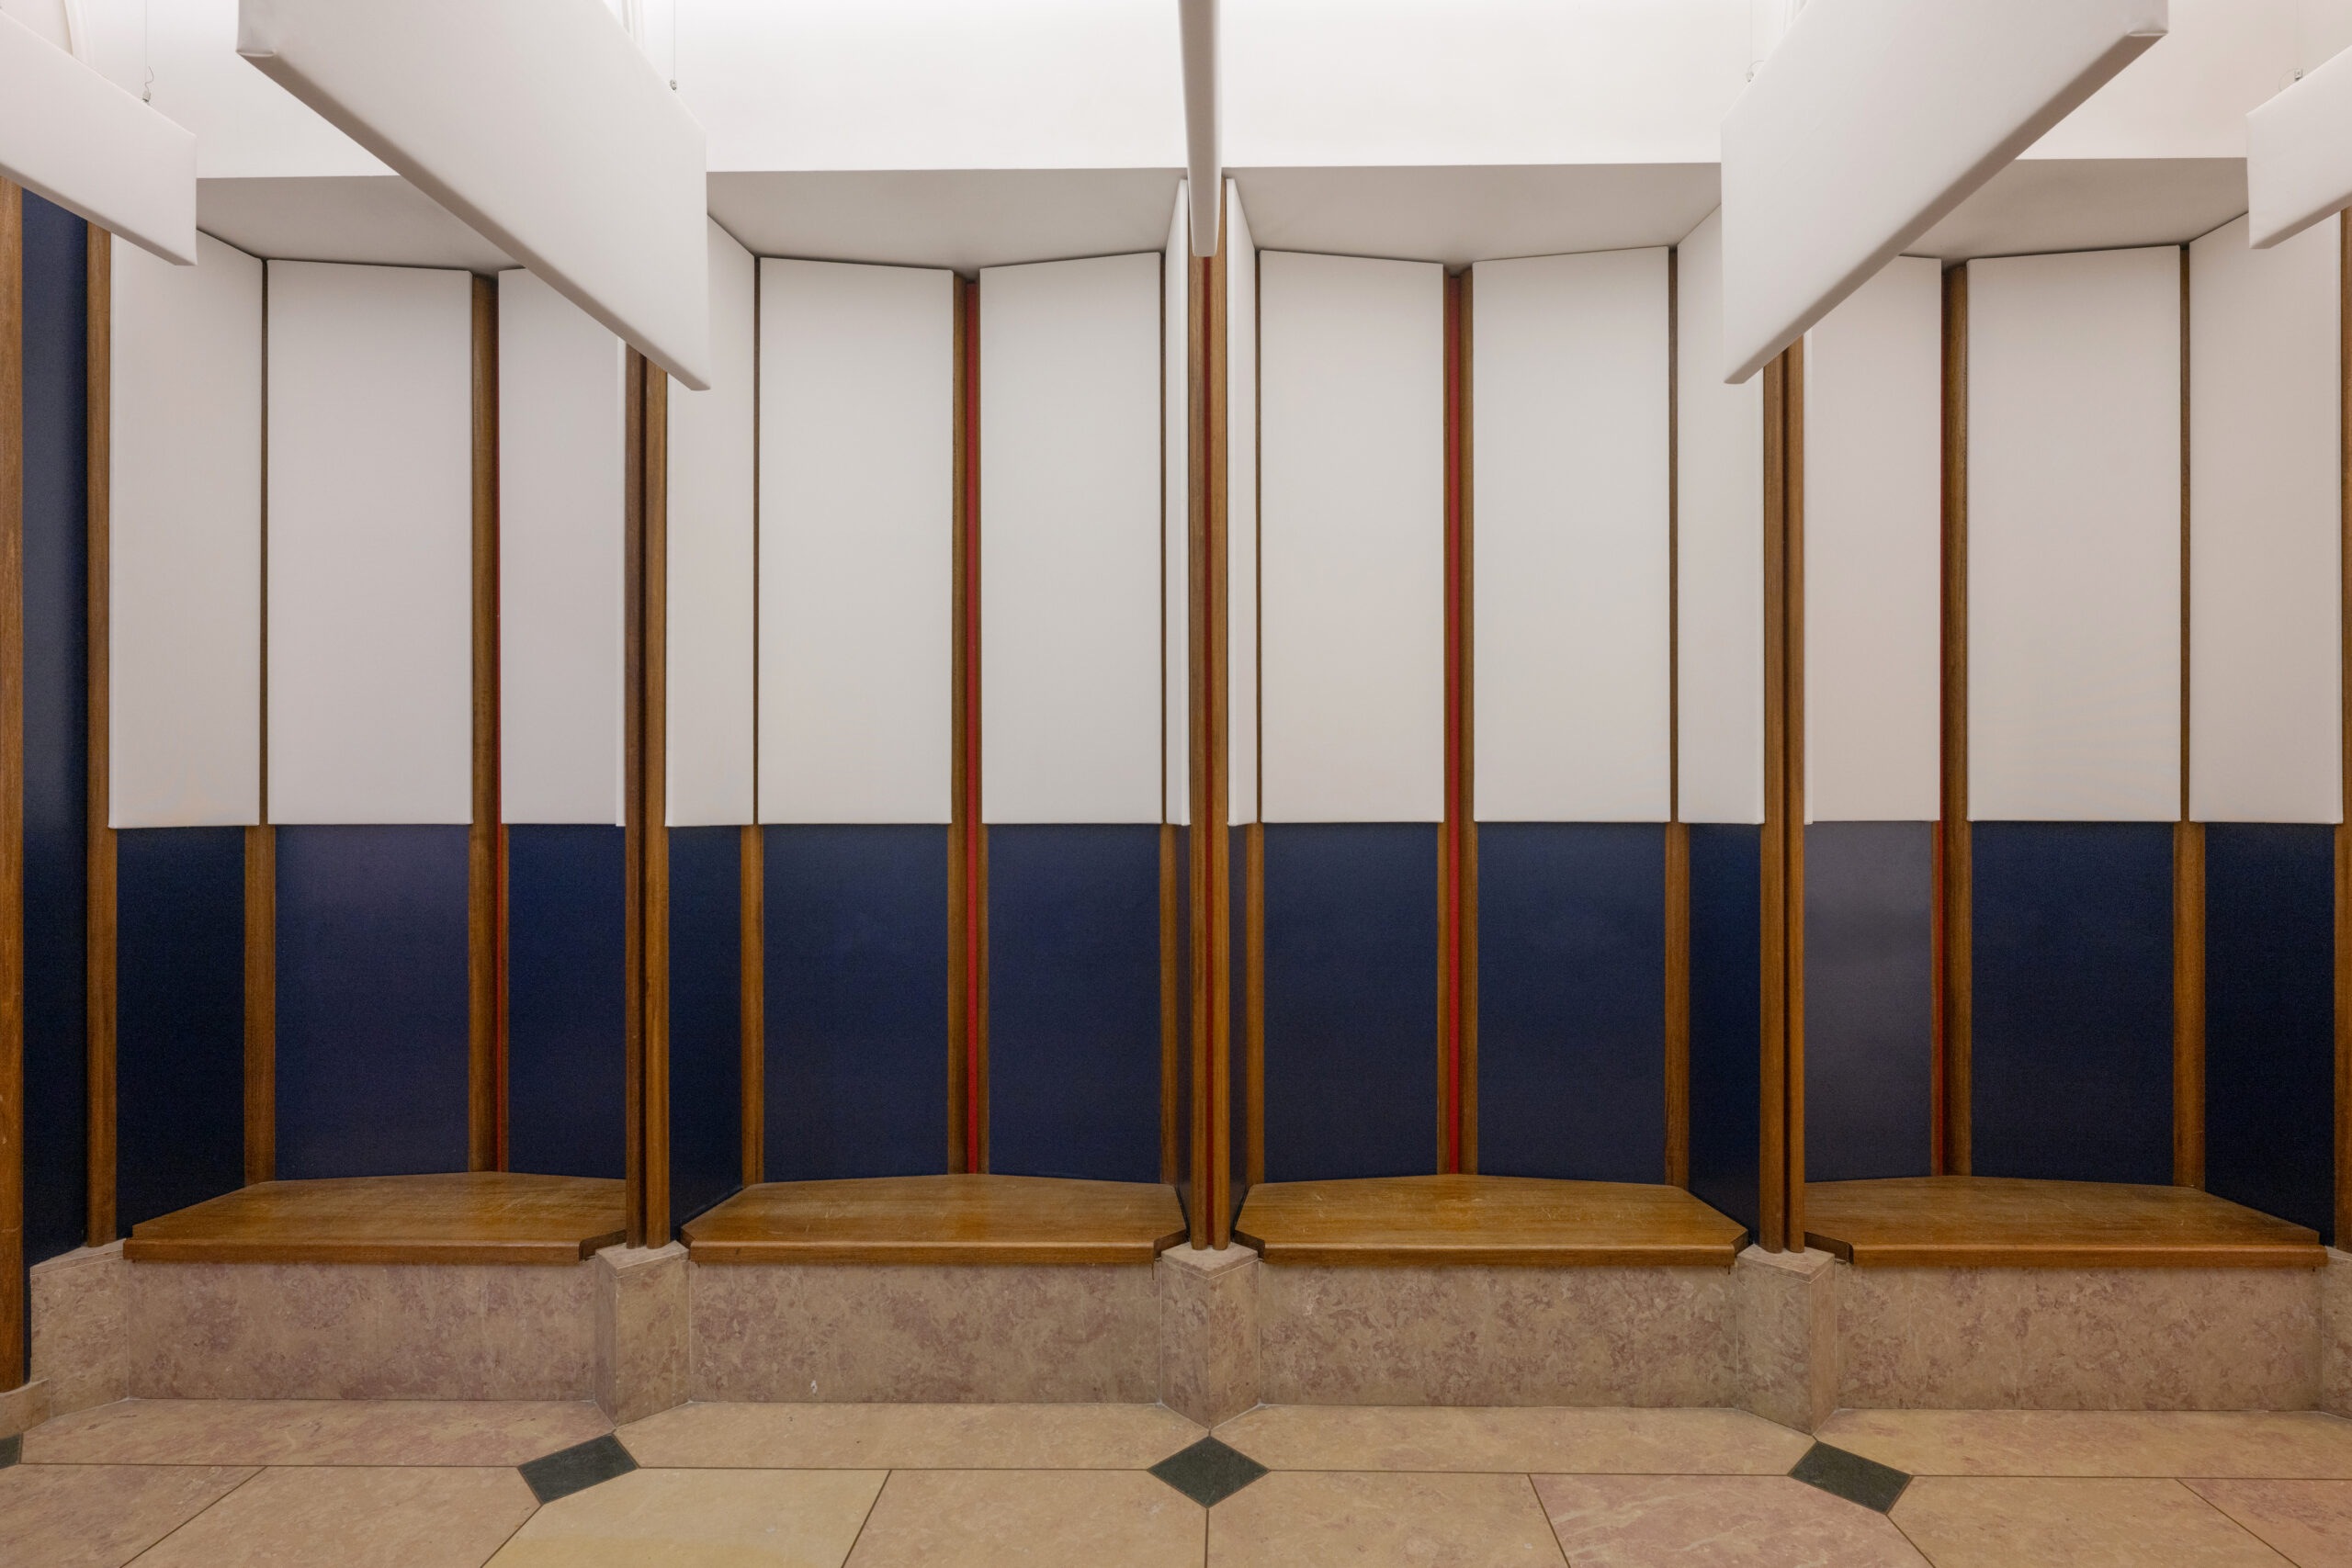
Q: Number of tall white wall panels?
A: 14